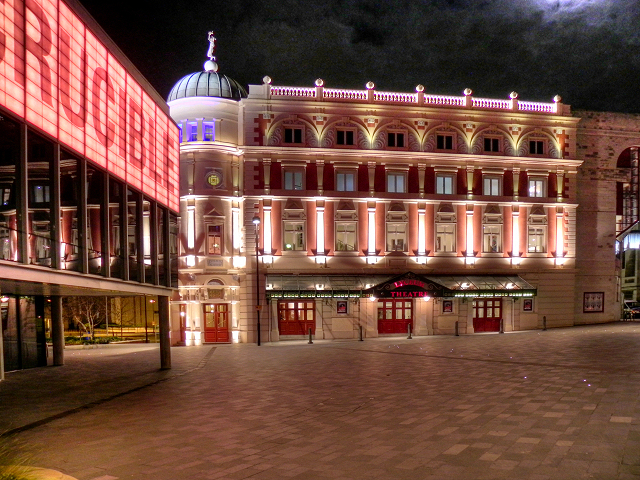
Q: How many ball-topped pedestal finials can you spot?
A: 7